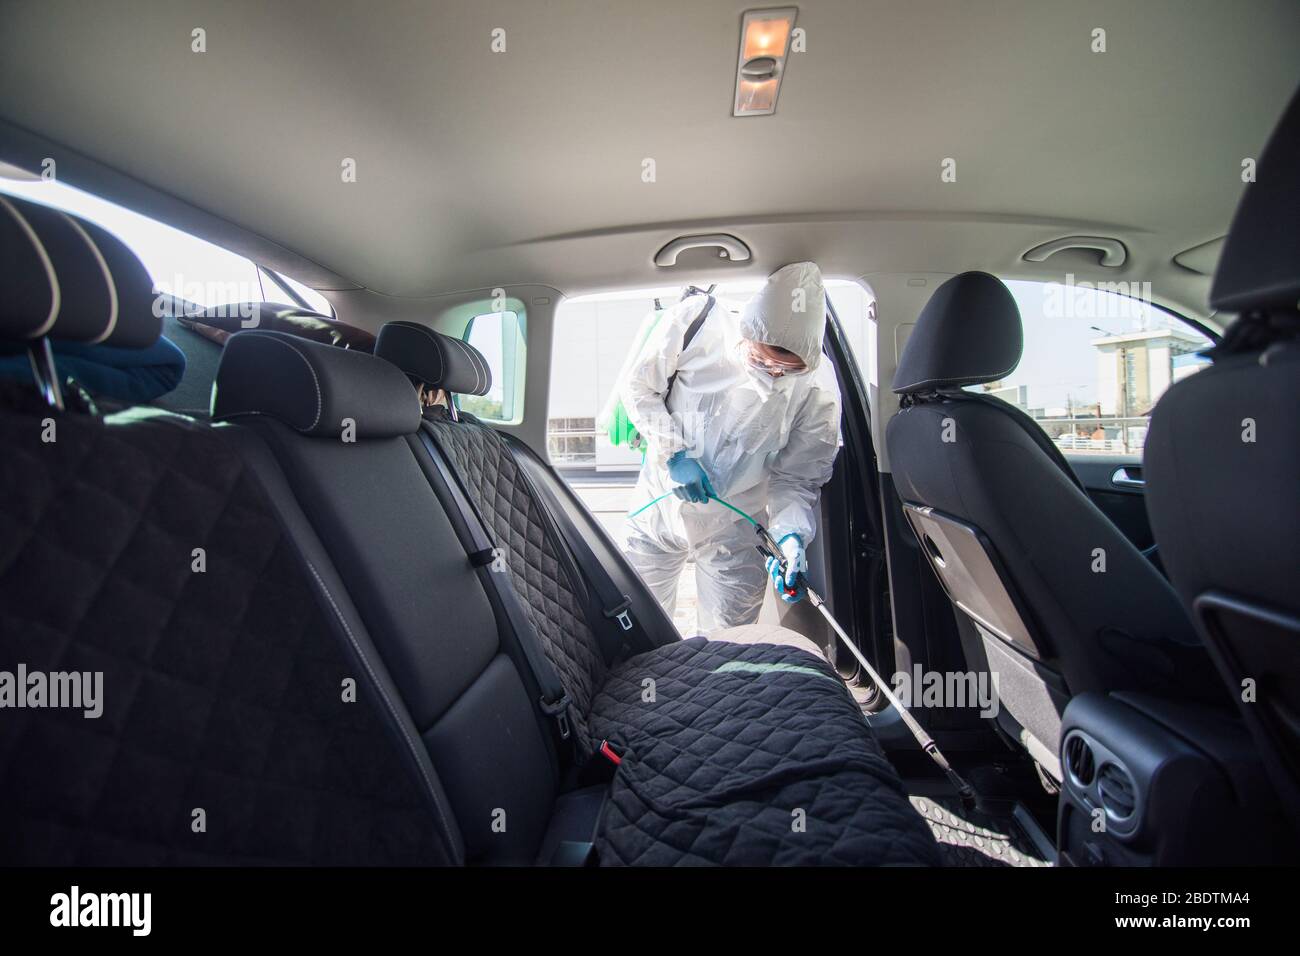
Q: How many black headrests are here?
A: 5